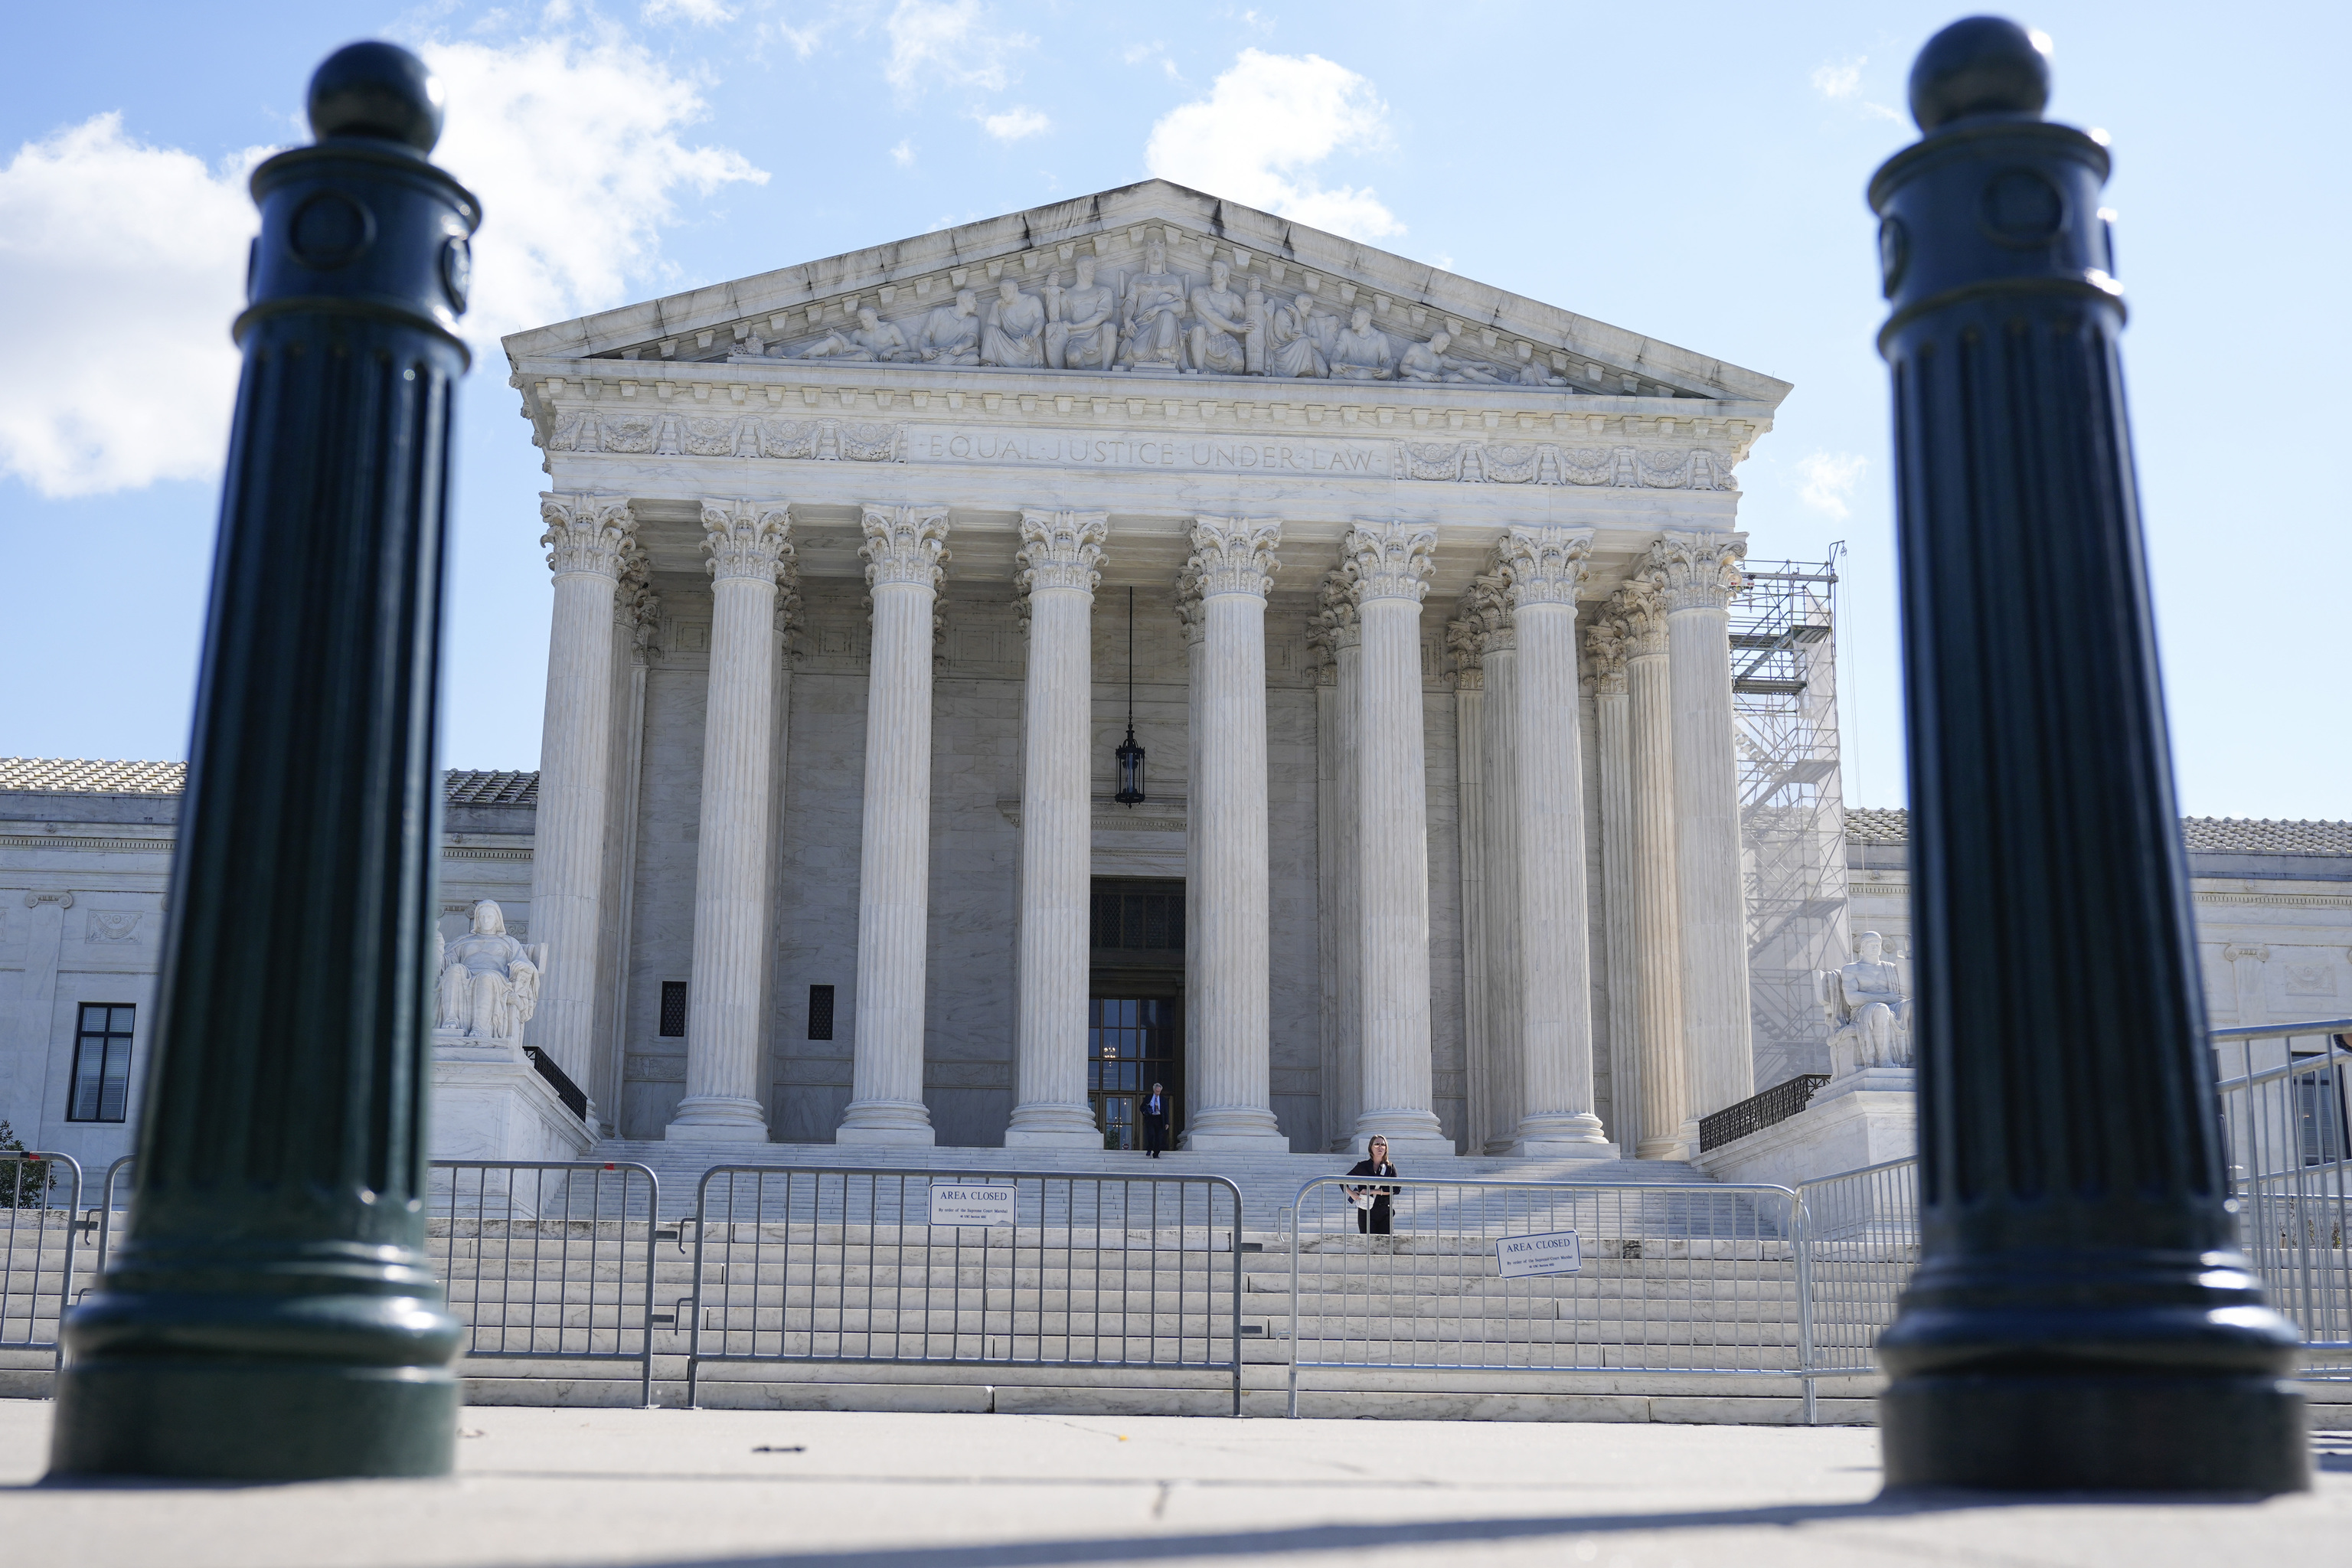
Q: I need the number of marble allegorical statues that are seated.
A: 2